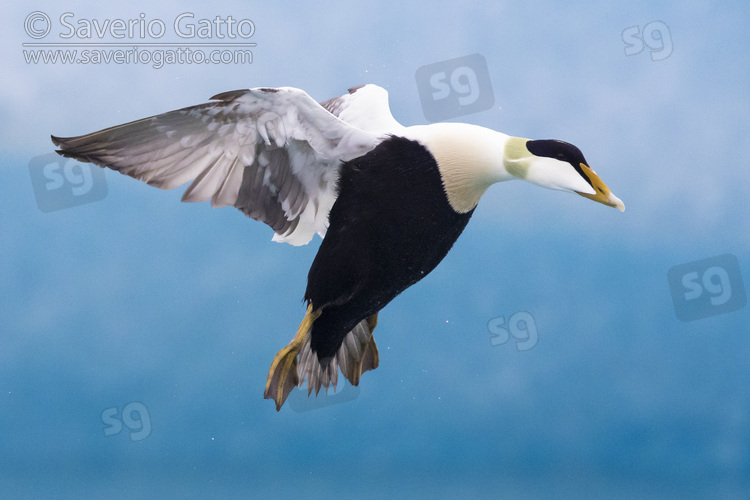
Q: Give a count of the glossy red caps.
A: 0